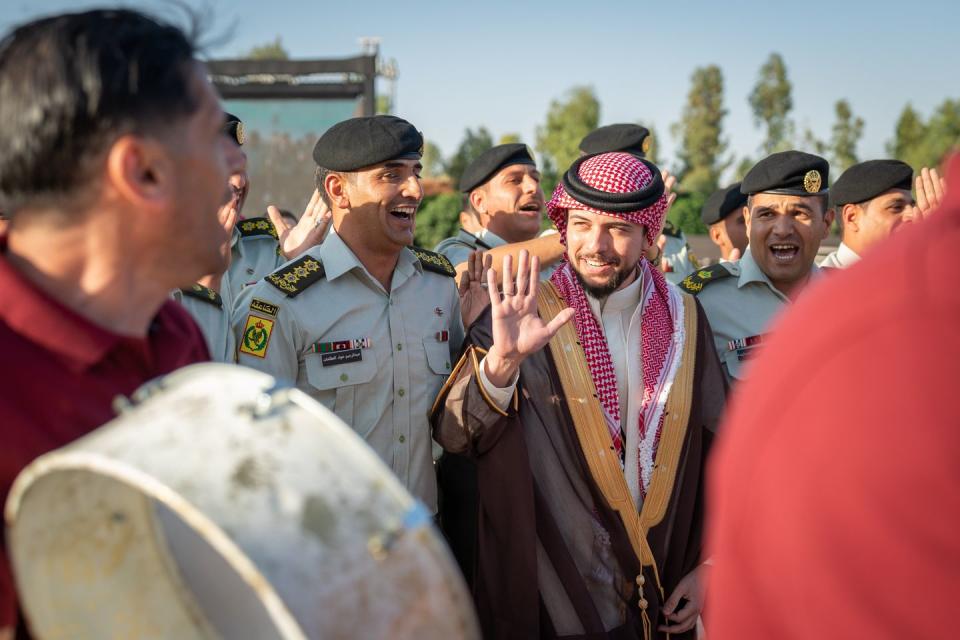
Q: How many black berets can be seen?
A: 7